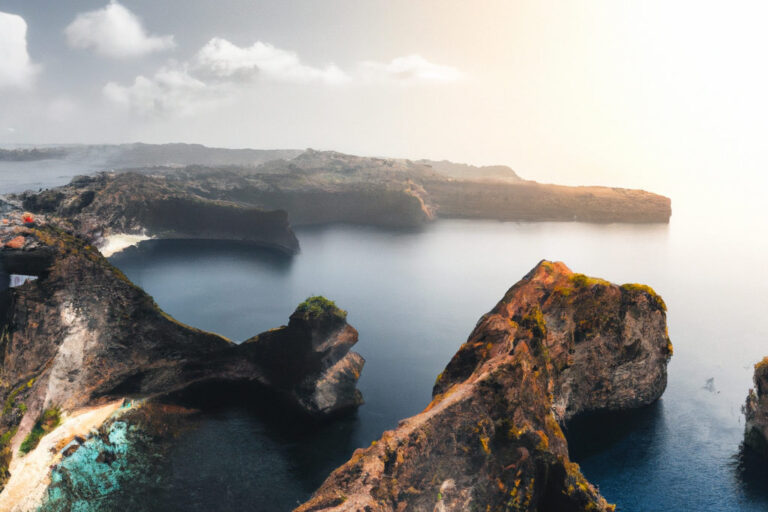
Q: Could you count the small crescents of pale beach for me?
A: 2